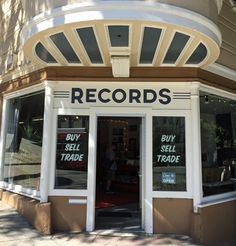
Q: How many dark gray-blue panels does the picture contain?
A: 7